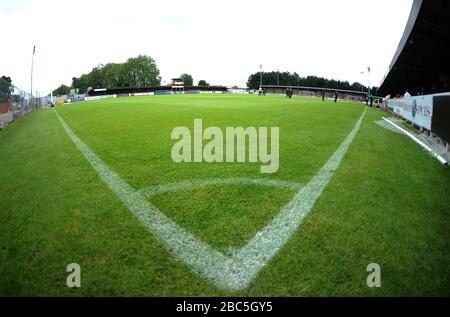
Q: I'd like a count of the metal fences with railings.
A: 1